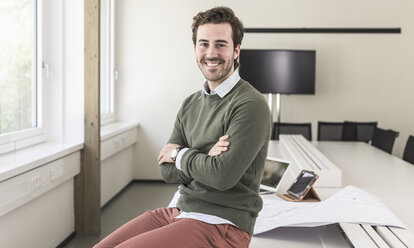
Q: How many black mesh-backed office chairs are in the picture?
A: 5